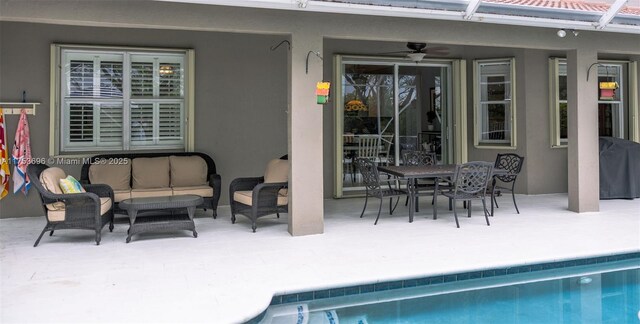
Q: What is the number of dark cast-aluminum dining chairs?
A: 4